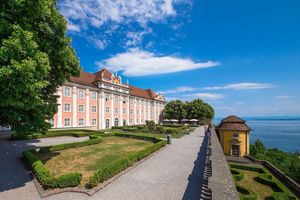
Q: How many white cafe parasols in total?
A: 4